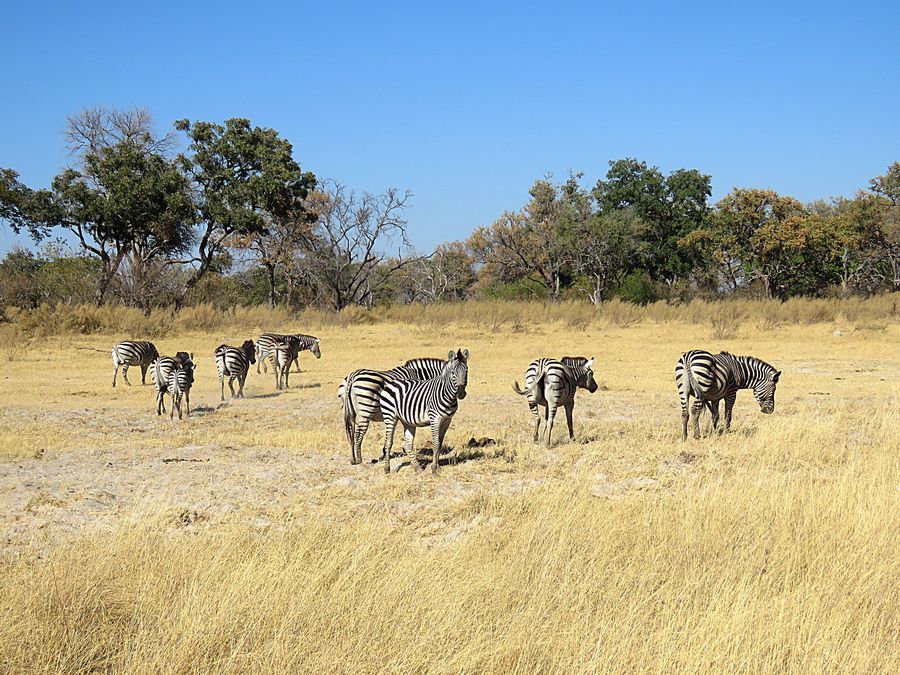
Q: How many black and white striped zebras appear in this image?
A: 10